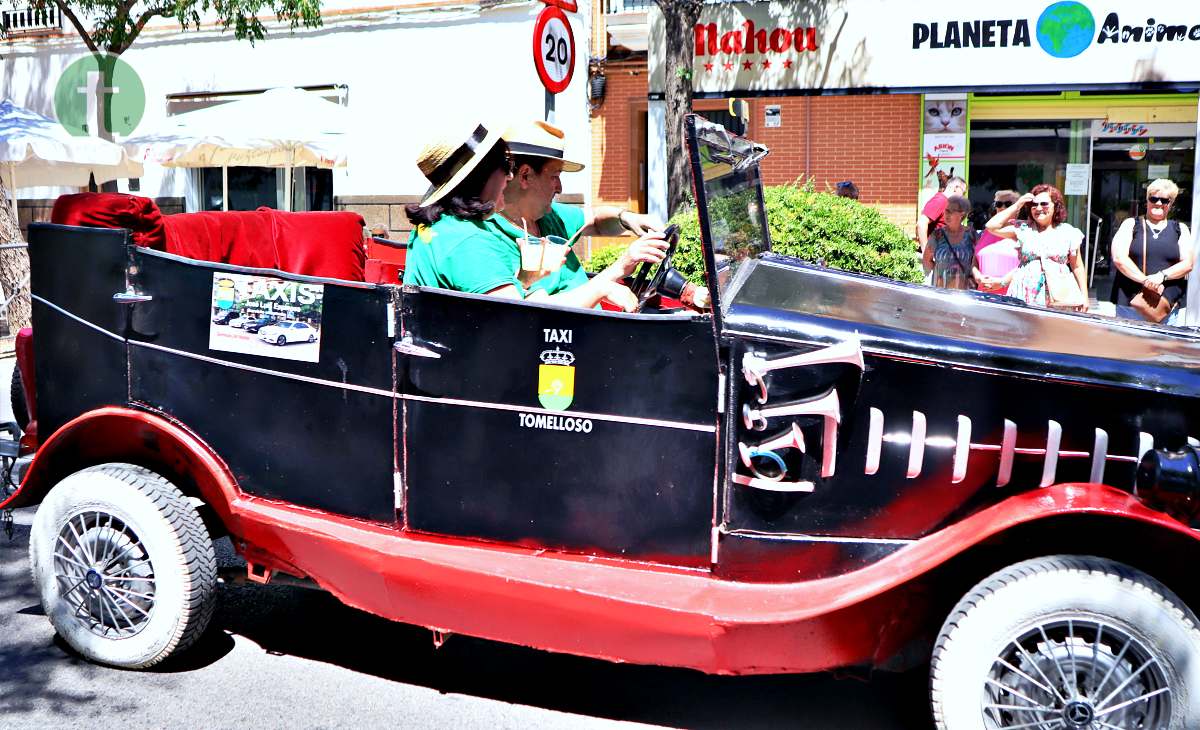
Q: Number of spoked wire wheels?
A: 2